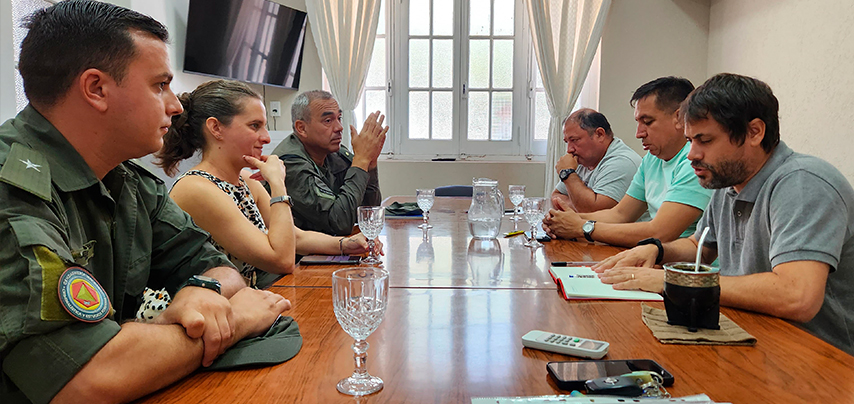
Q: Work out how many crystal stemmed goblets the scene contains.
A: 5